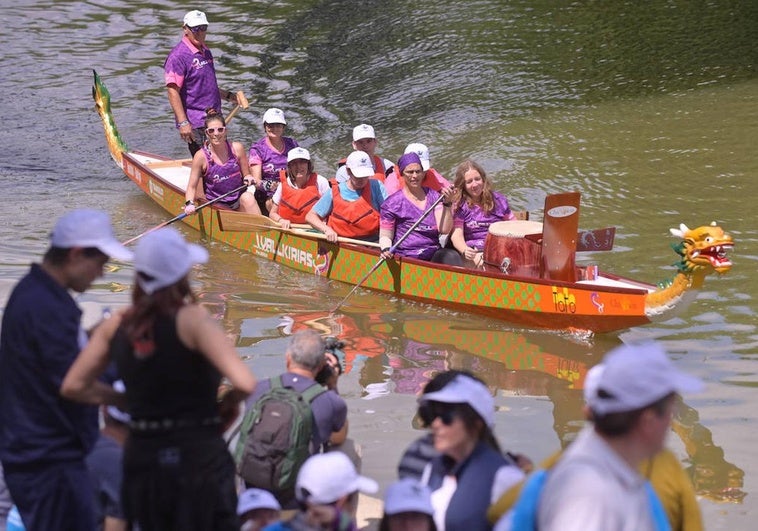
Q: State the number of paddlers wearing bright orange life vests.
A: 4